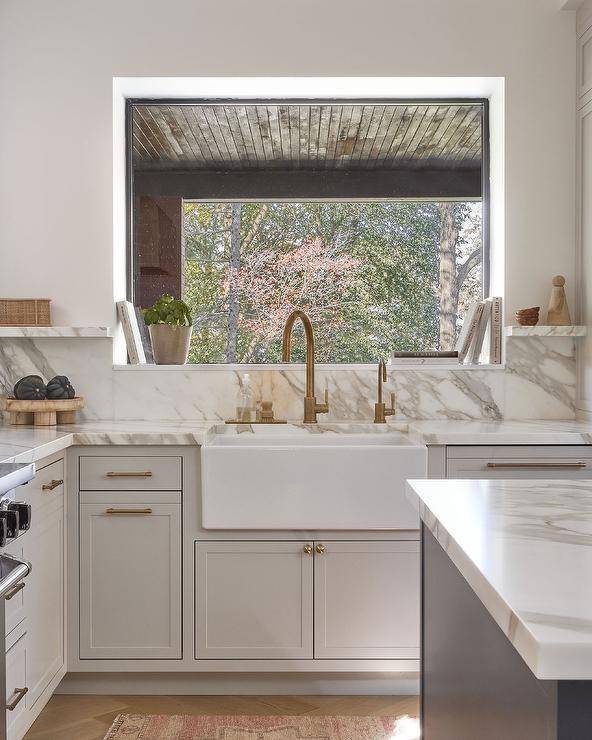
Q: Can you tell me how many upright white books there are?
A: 4